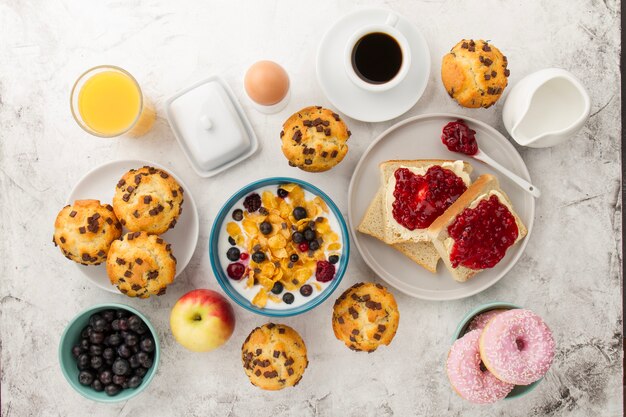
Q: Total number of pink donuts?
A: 3